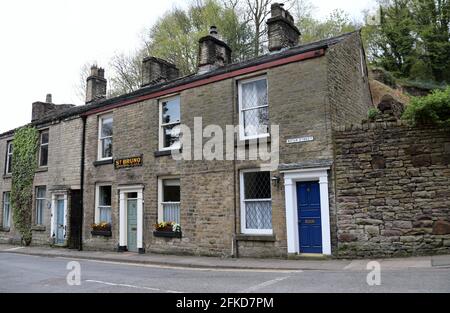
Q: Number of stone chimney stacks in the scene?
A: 5